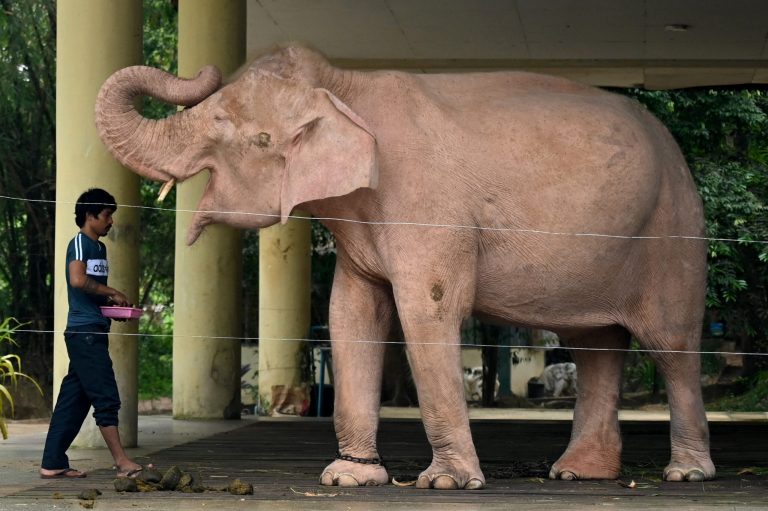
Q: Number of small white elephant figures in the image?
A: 2